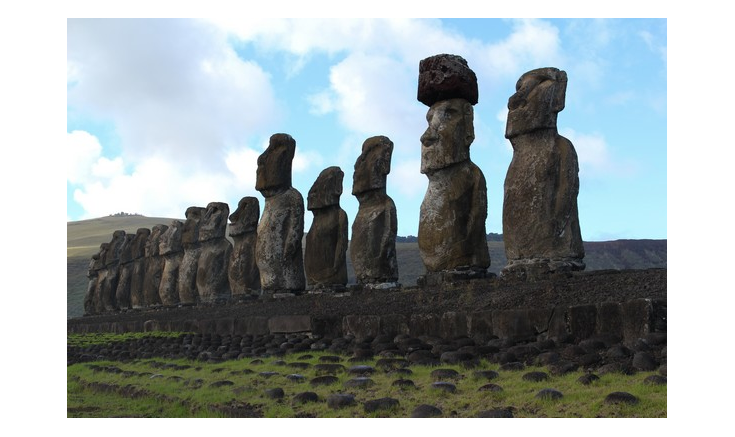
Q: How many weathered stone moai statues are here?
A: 15